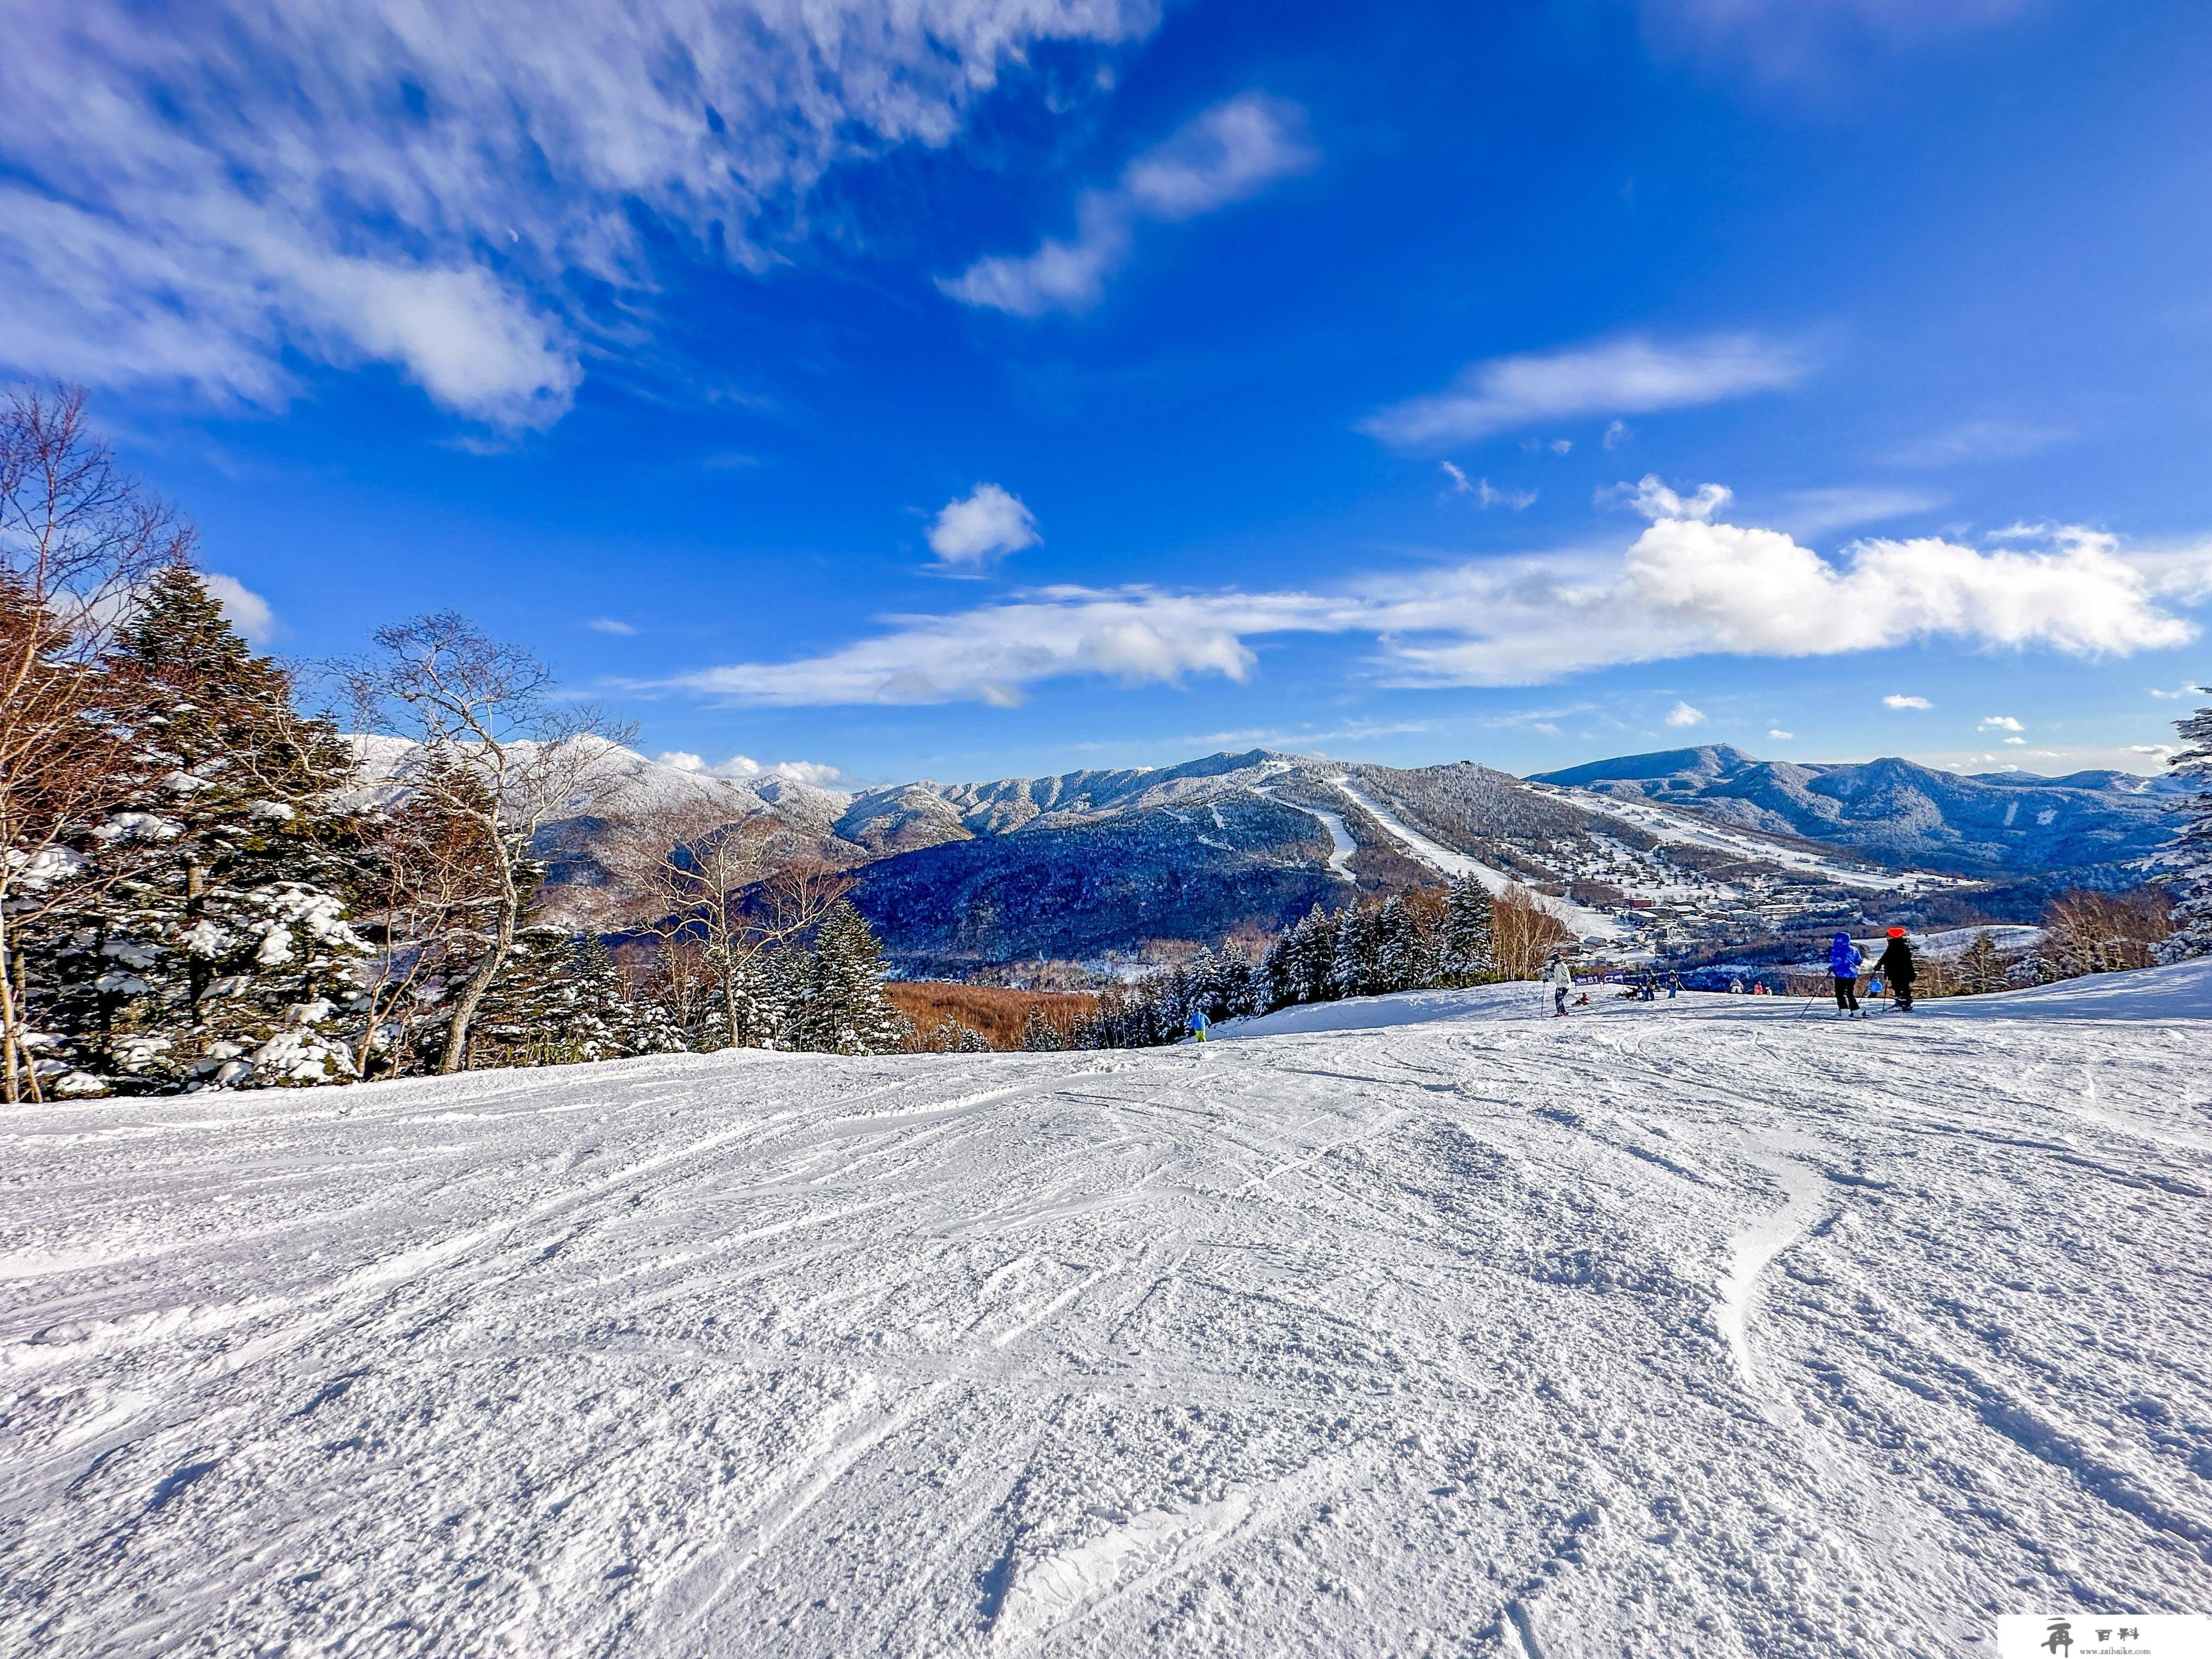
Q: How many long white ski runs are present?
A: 3